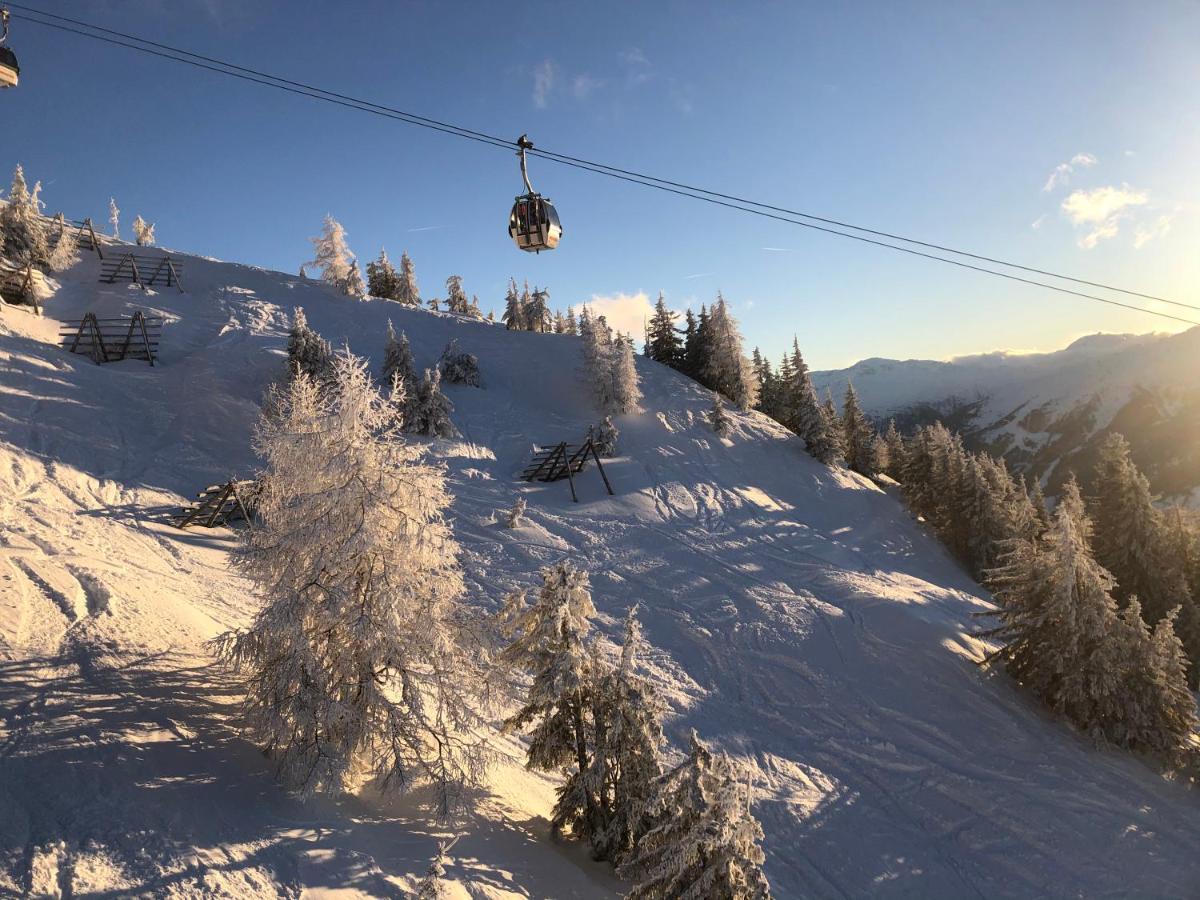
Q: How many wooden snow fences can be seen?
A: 6